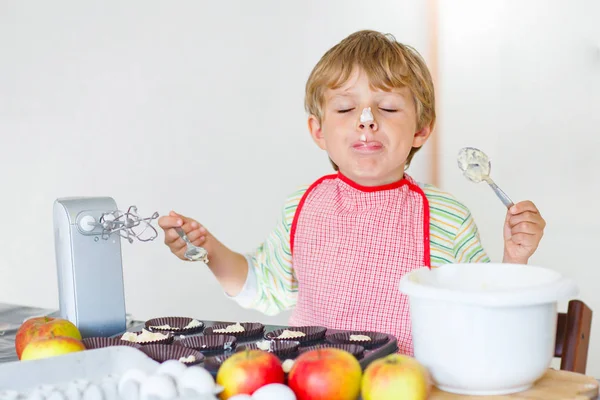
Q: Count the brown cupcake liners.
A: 11